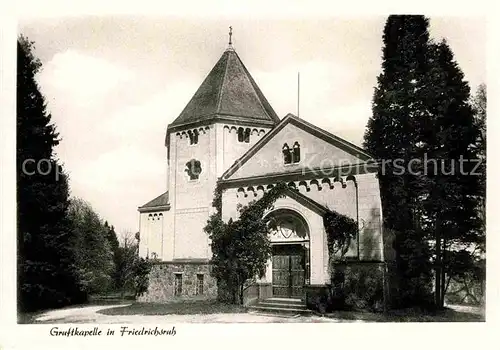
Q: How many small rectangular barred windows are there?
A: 2